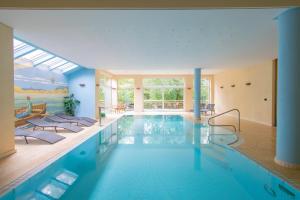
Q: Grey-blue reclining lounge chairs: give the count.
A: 4